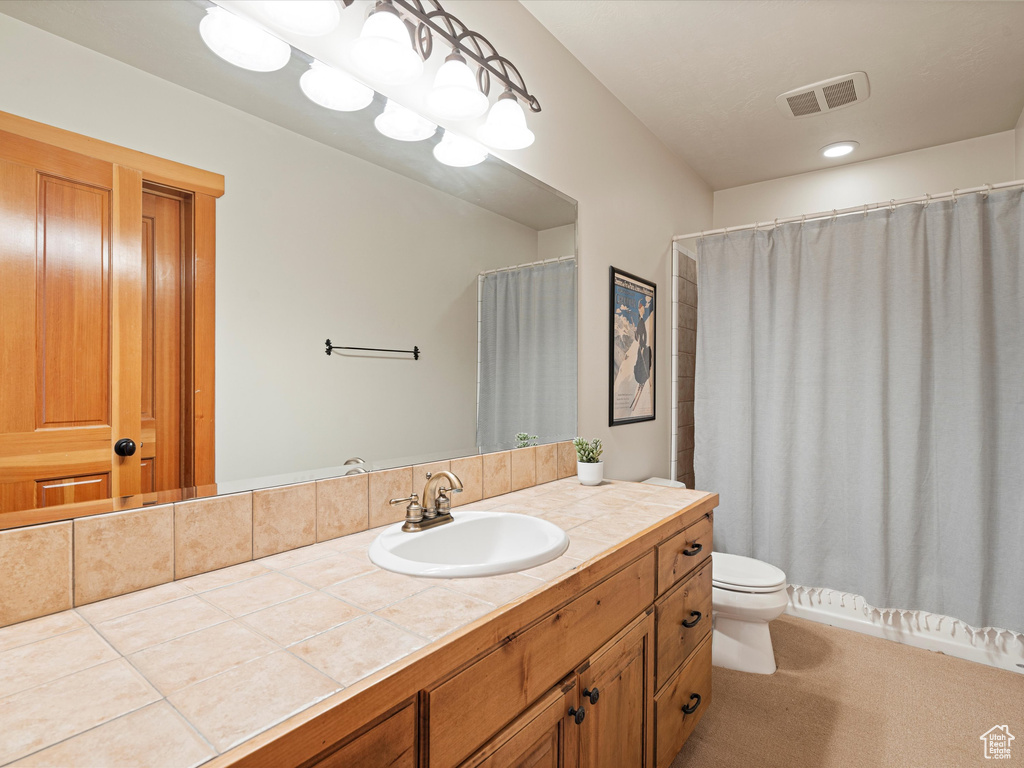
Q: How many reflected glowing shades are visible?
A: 4